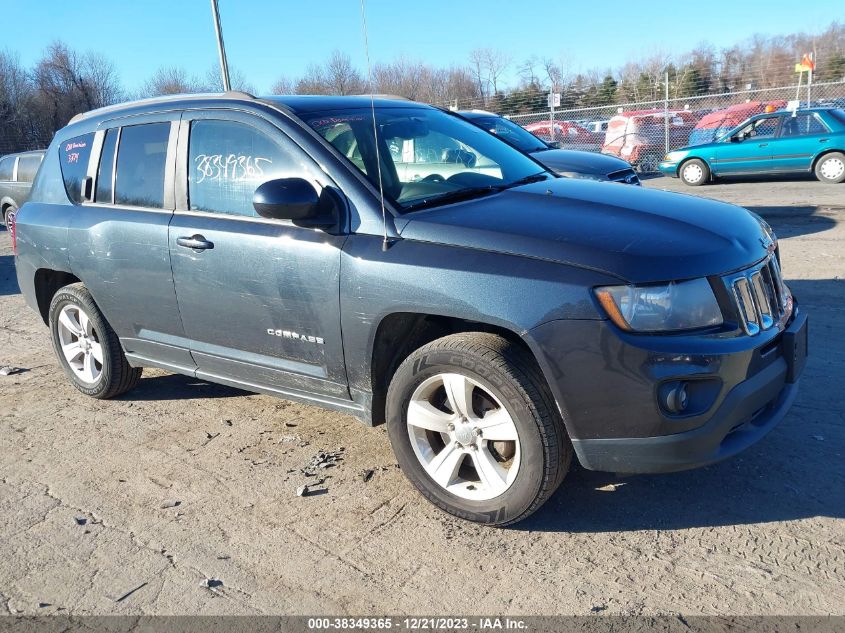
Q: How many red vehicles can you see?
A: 3